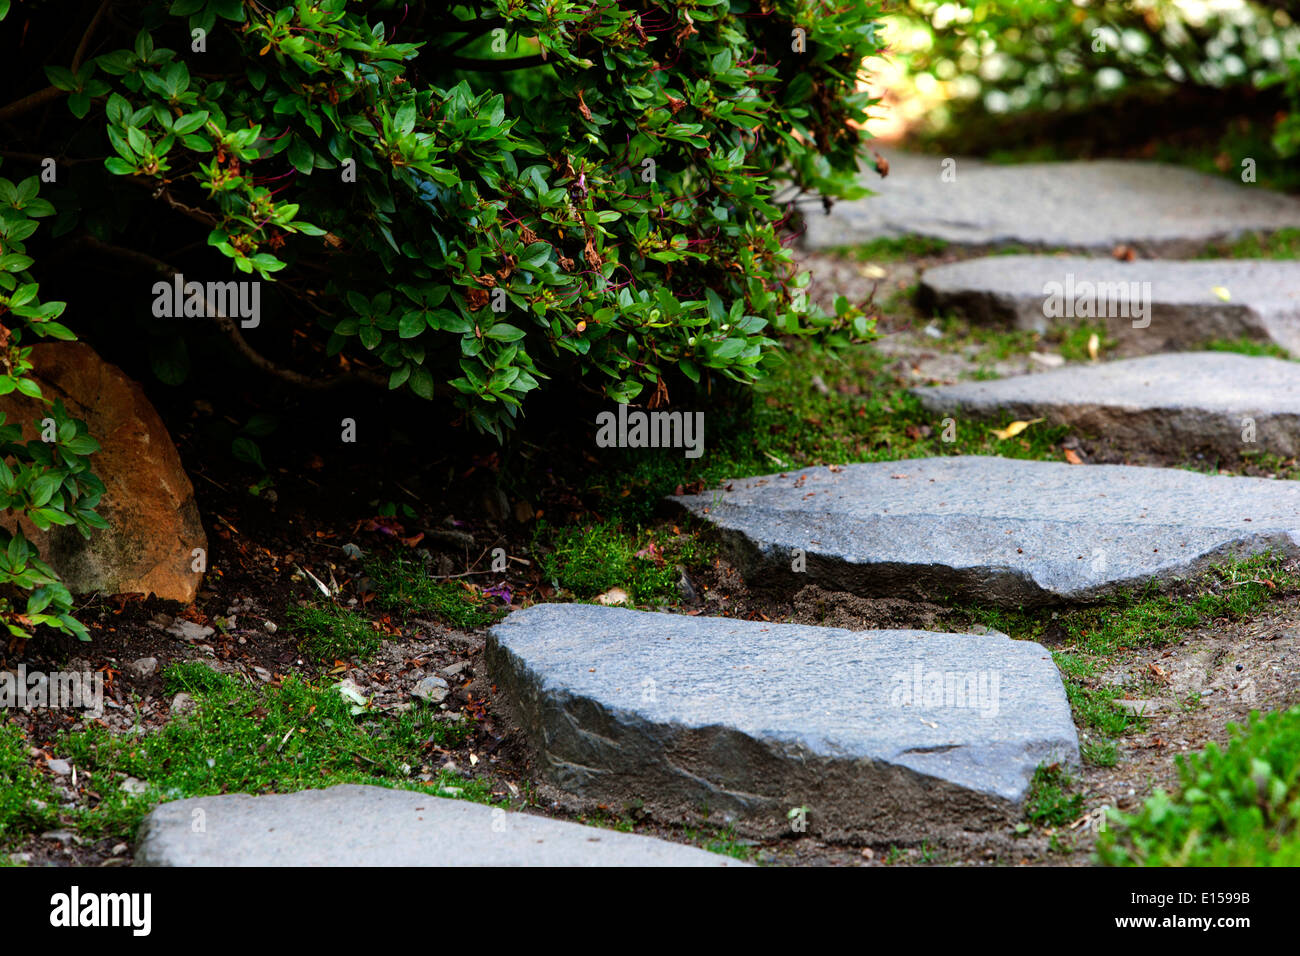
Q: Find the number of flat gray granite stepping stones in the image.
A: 6